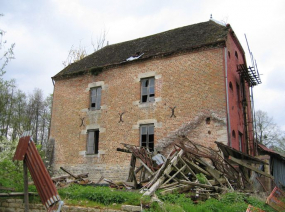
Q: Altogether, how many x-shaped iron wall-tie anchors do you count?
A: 3